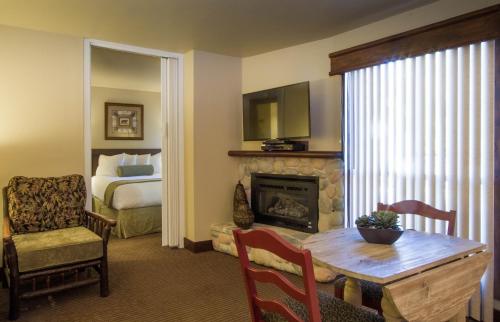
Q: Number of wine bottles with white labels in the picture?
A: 0